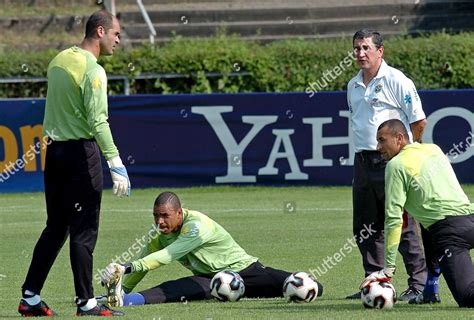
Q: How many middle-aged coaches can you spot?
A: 1